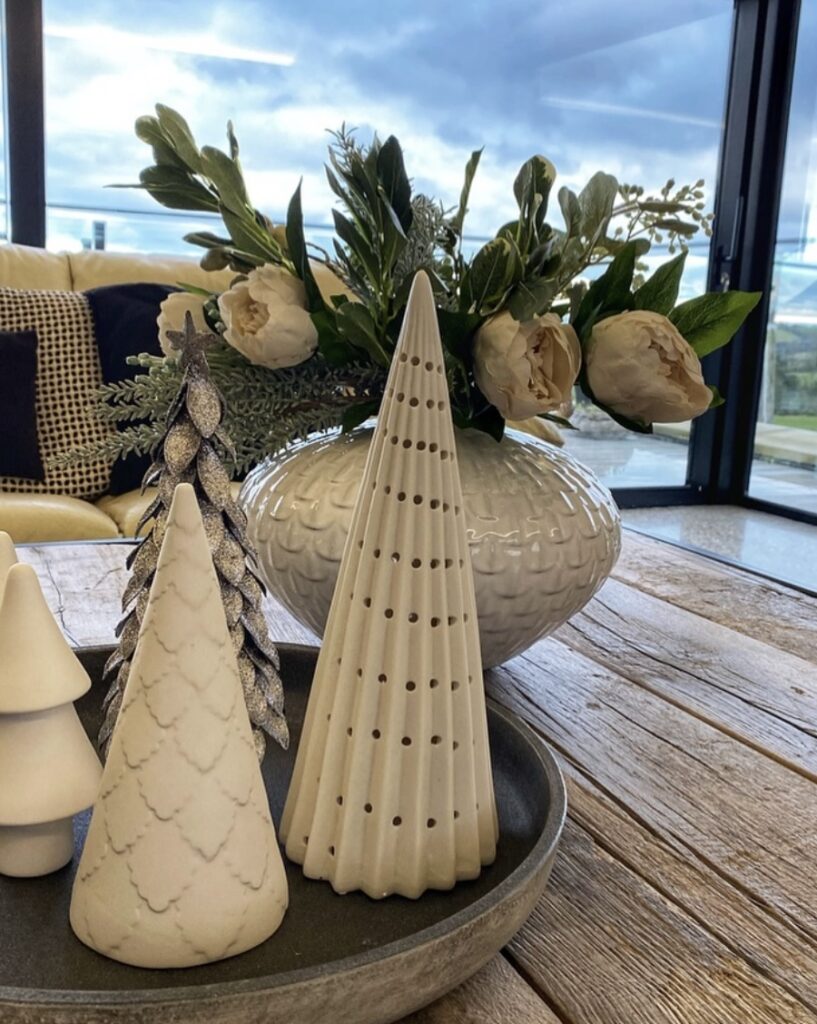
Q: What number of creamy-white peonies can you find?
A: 4